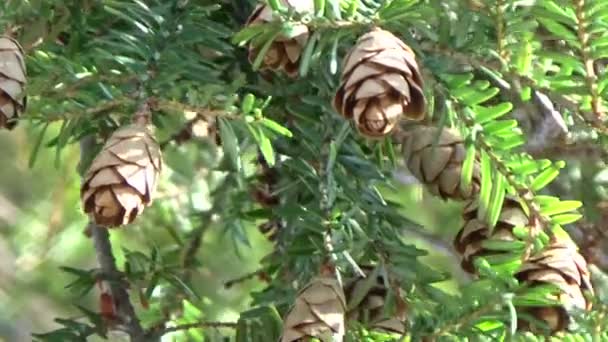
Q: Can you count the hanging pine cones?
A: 9